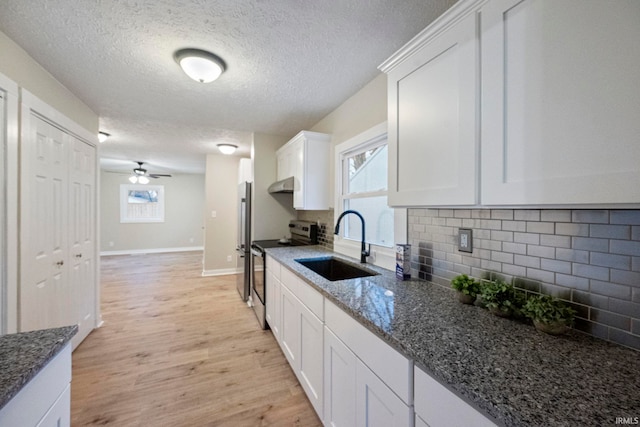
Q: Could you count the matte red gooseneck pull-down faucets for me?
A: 0